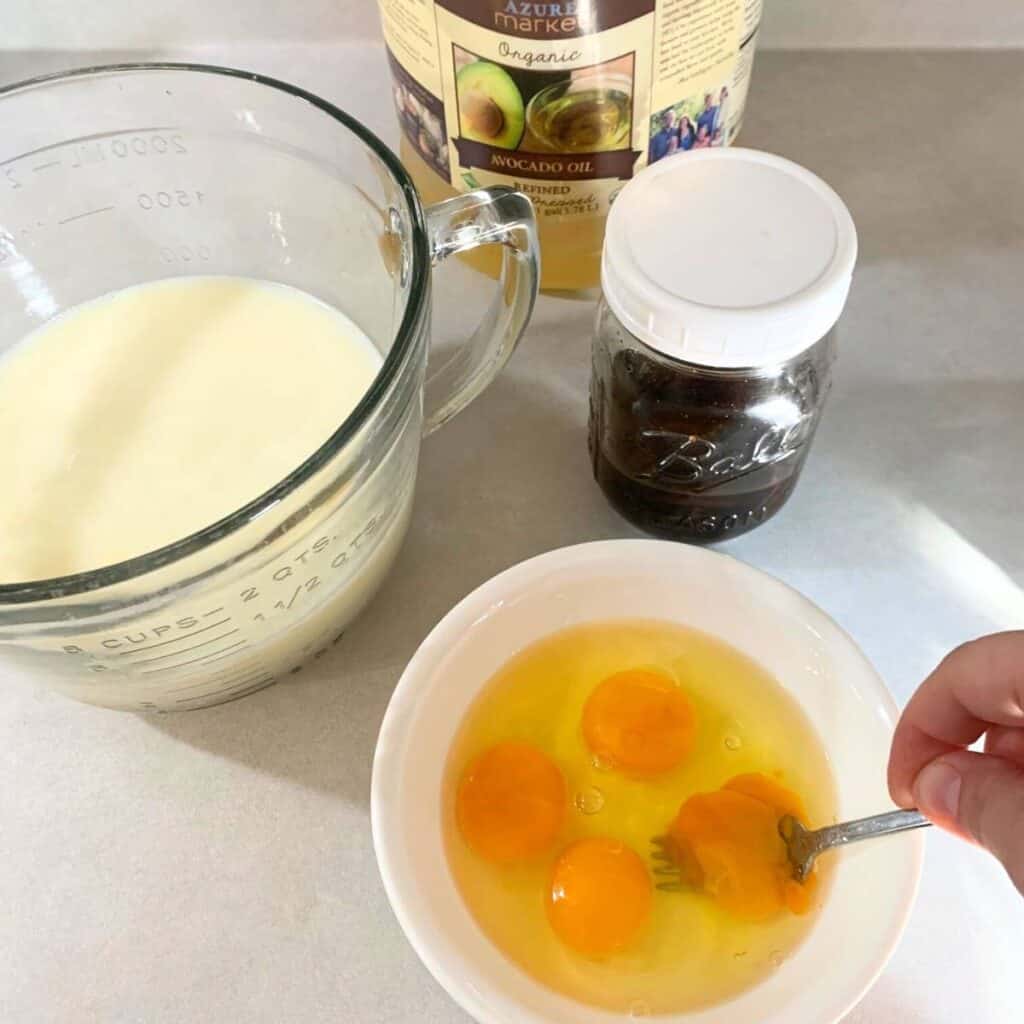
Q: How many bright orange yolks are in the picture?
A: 4